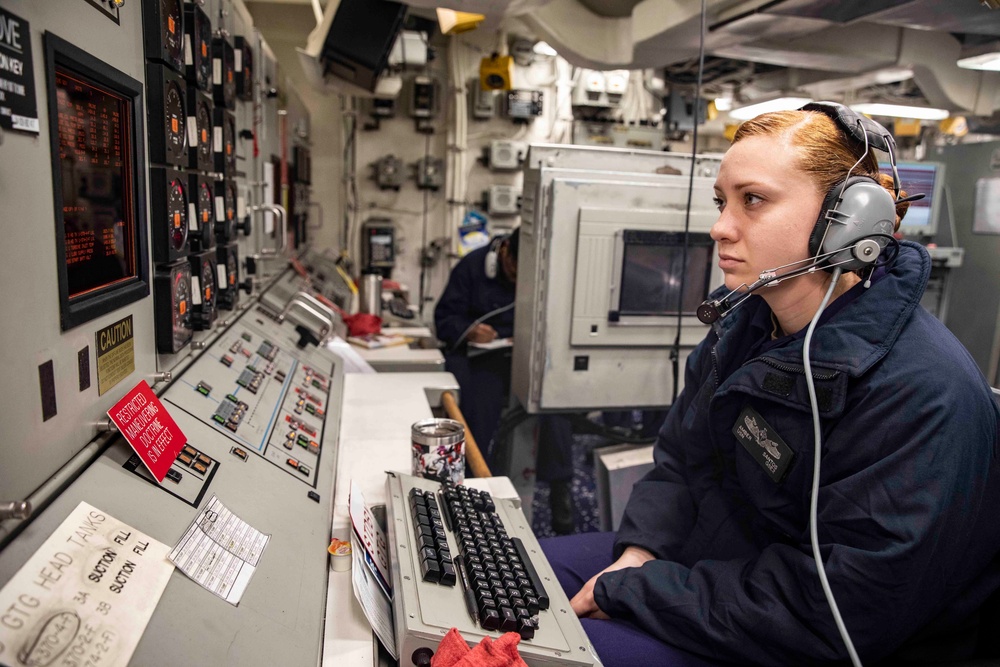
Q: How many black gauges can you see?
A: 13